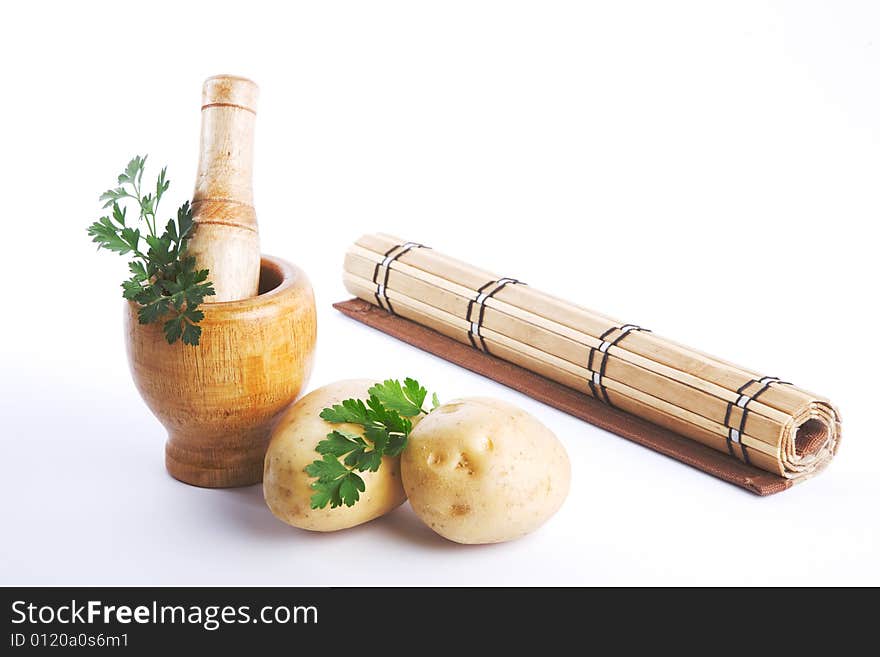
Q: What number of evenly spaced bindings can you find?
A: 4